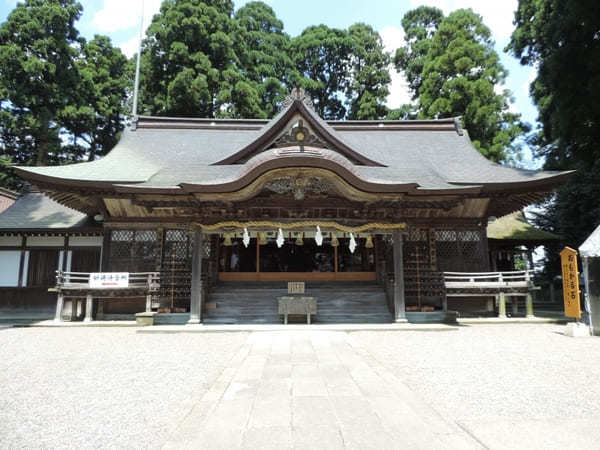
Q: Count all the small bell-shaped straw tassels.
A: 5